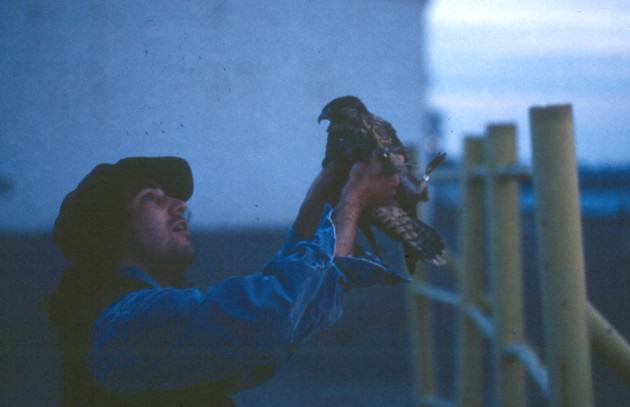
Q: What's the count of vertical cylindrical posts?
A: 4